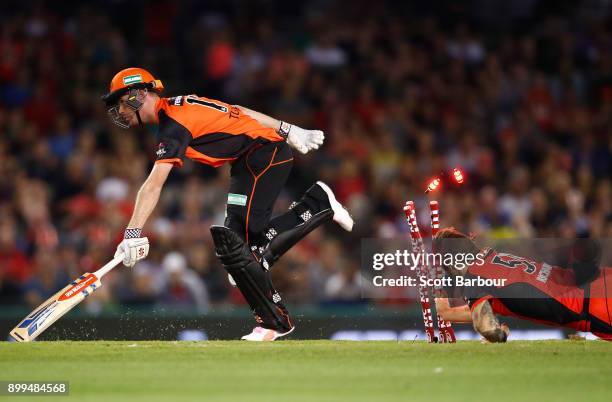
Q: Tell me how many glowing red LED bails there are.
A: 2